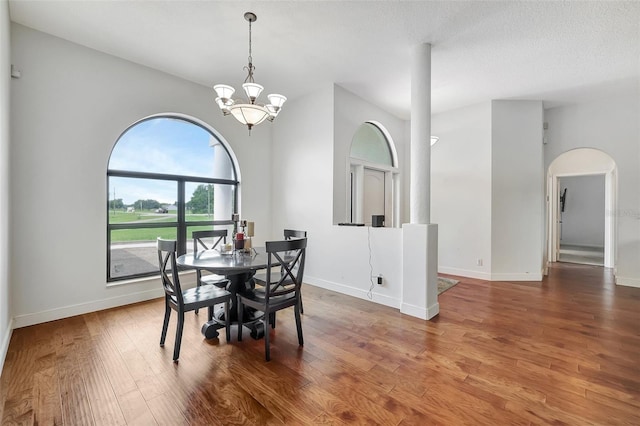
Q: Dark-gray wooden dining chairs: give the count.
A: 4